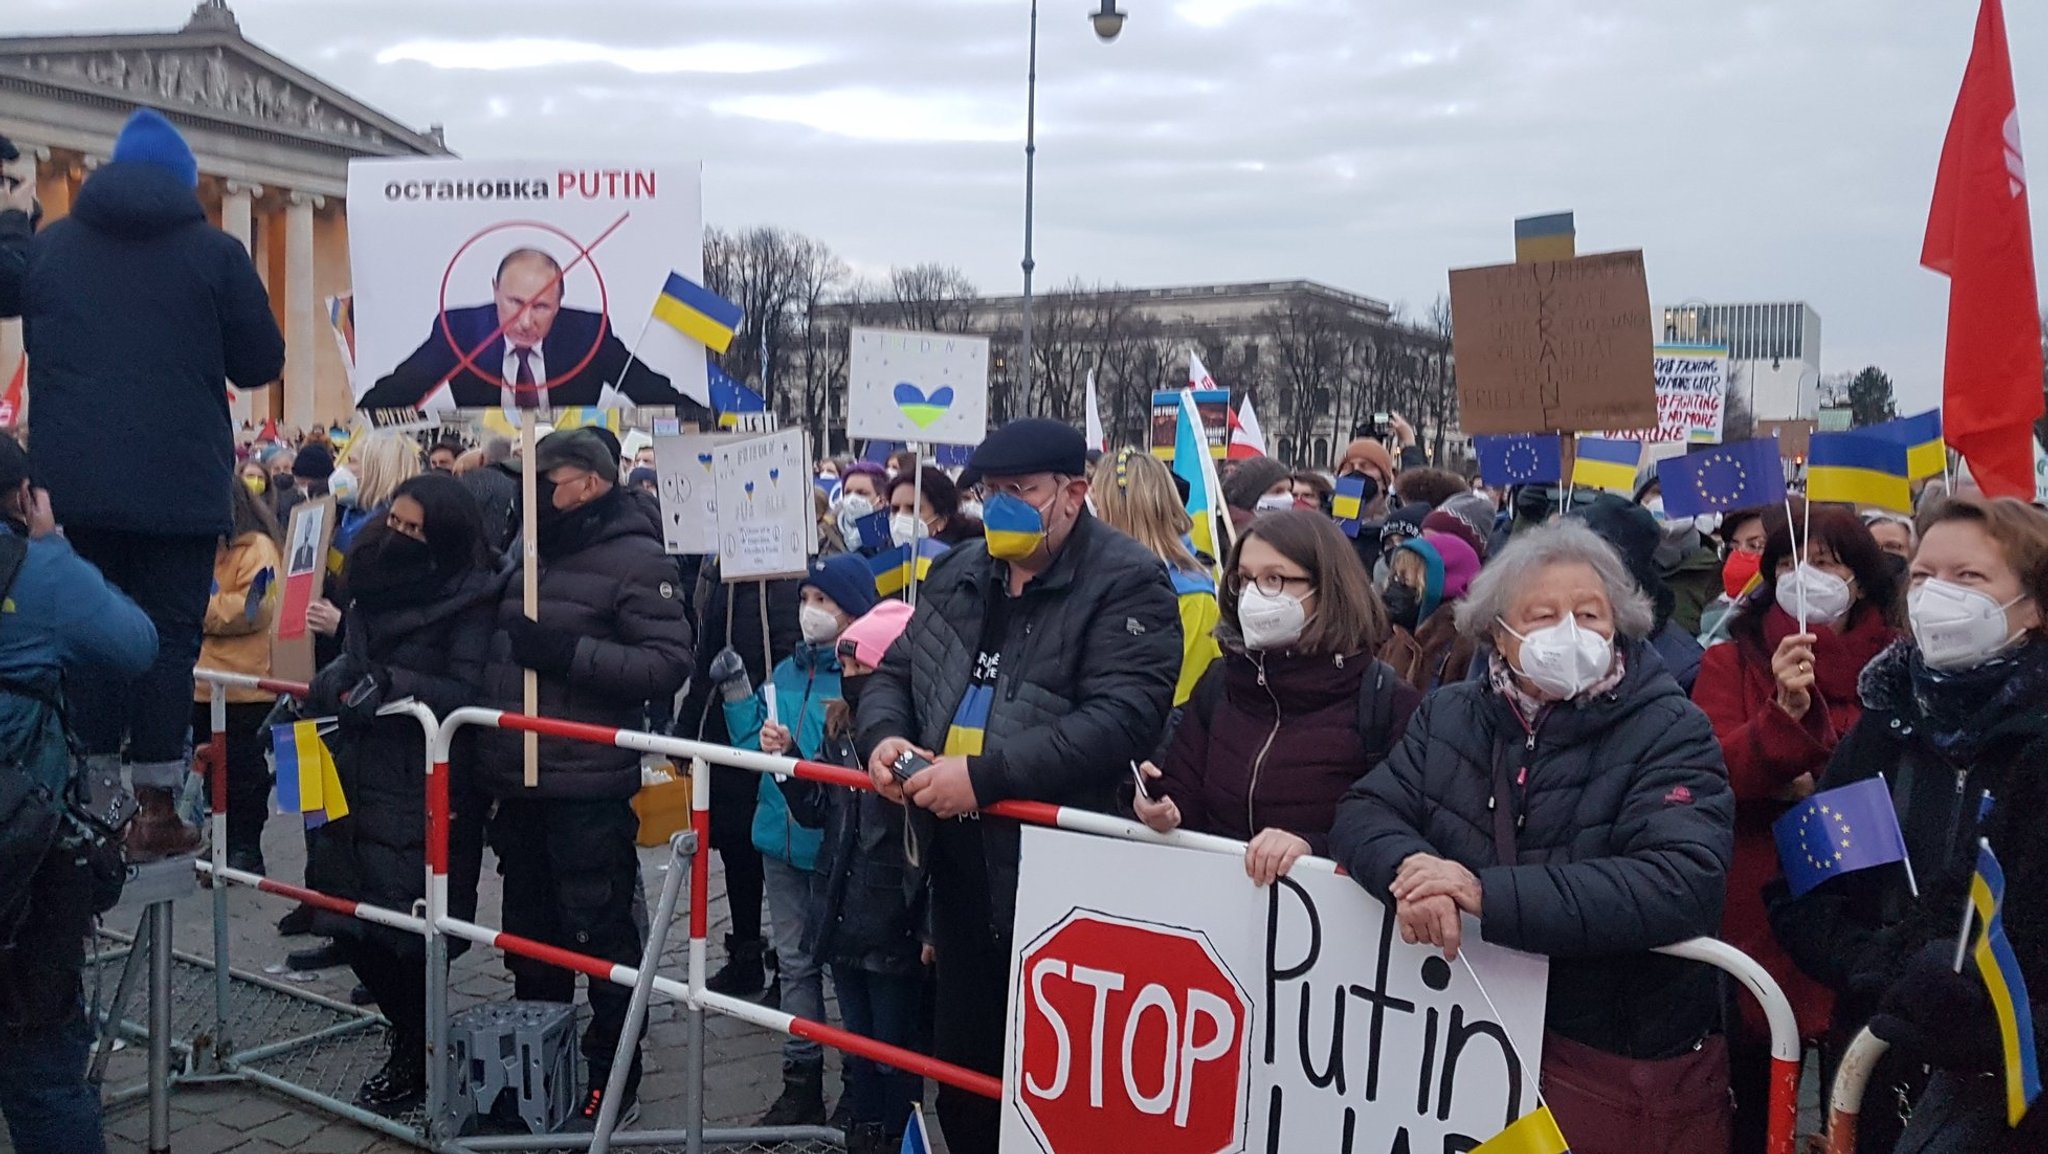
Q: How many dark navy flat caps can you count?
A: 1